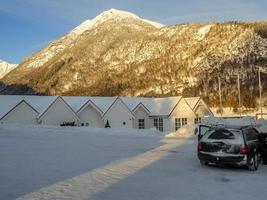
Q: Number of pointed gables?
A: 7